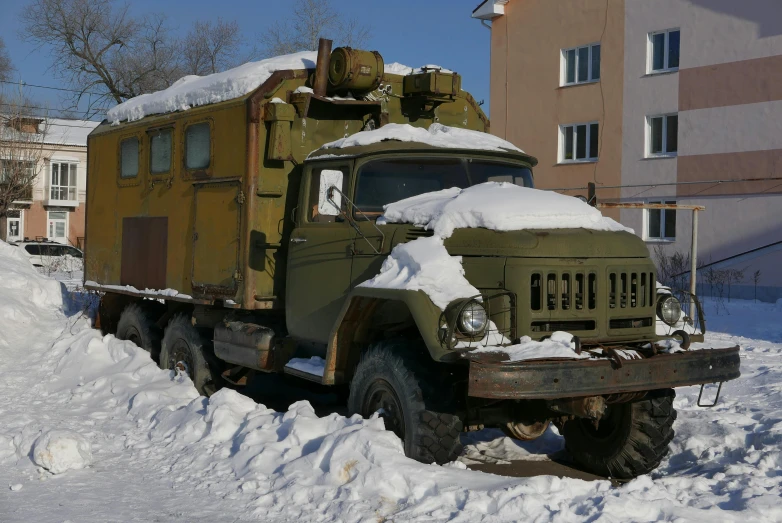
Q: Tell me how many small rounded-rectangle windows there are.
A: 3